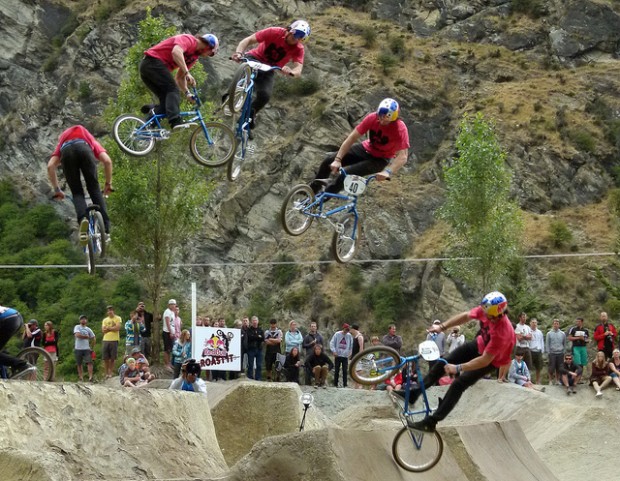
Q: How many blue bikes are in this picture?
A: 5